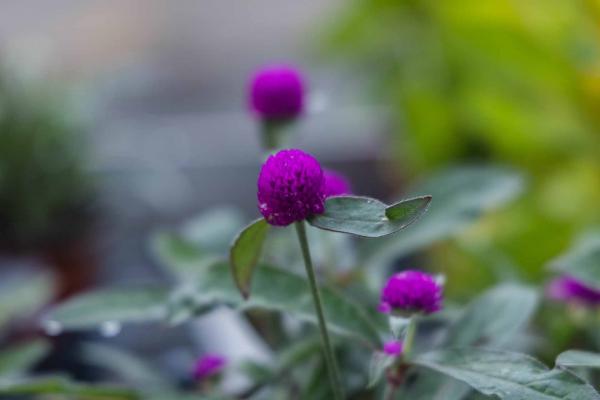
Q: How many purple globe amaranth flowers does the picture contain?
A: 7